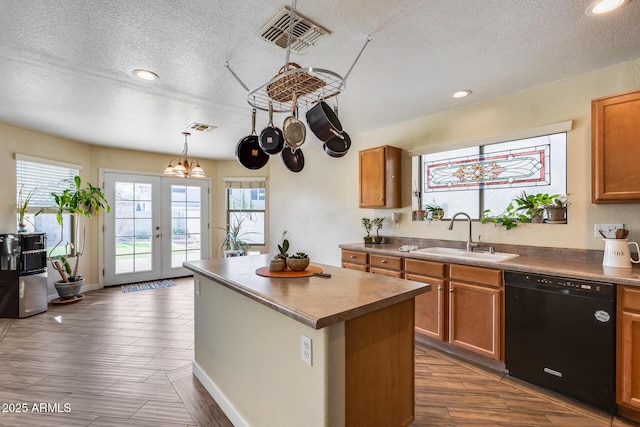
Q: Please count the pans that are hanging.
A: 6